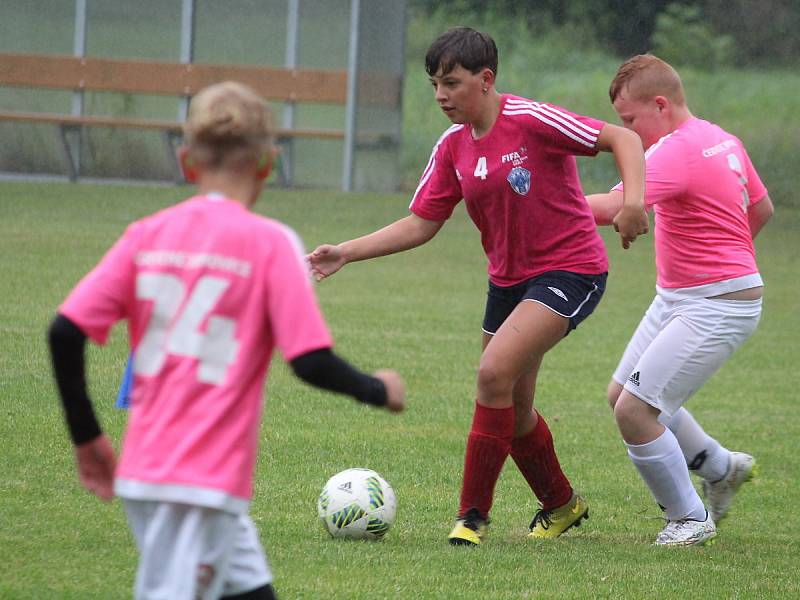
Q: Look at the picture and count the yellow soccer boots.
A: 2